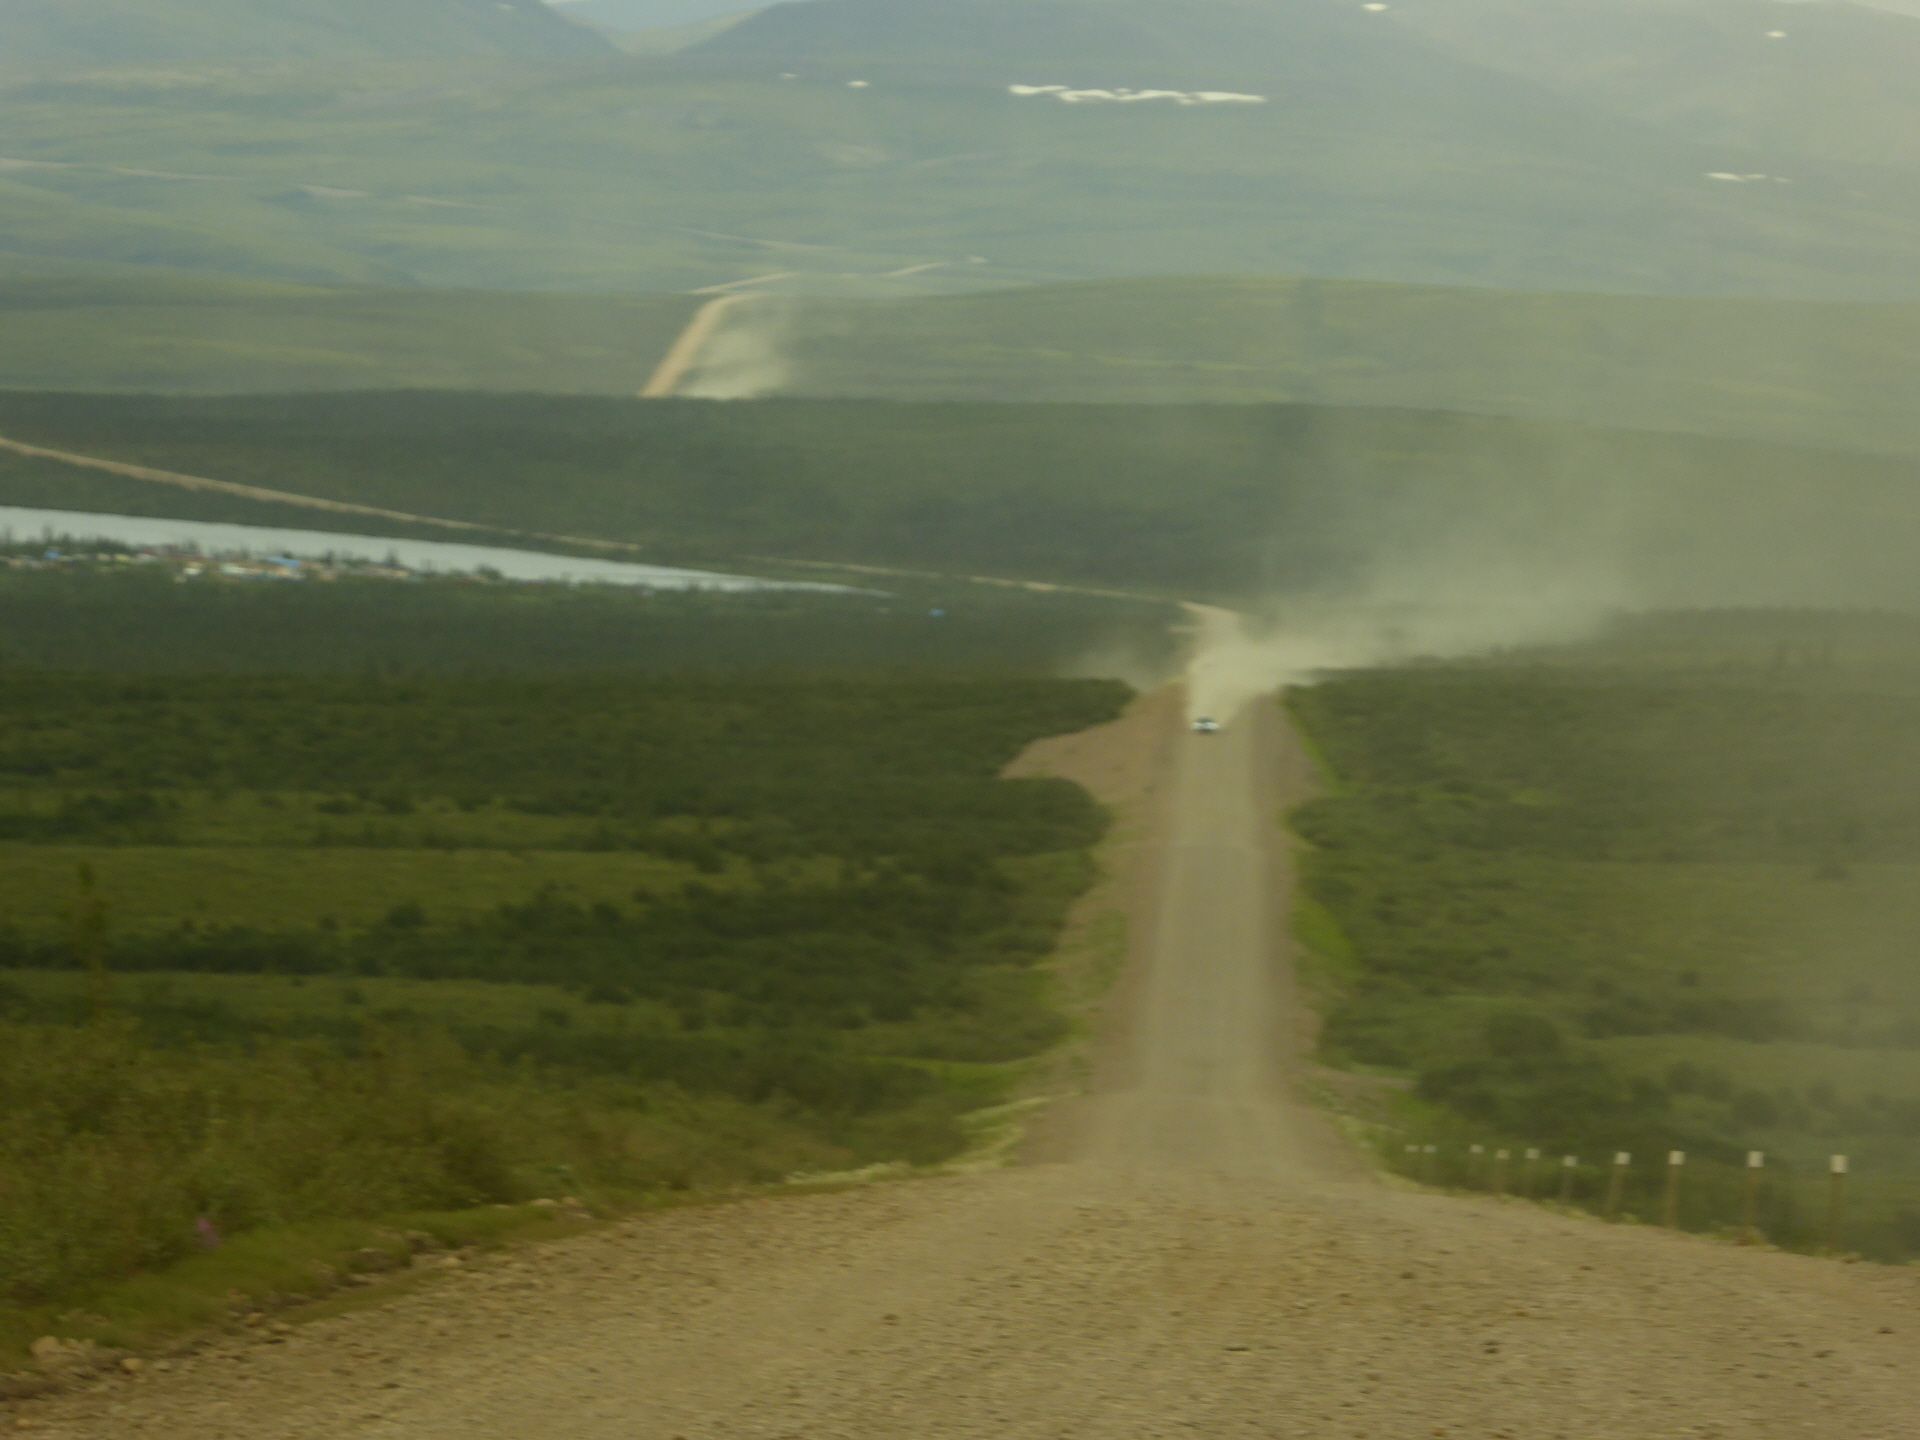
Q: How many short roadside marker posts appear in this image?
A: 10